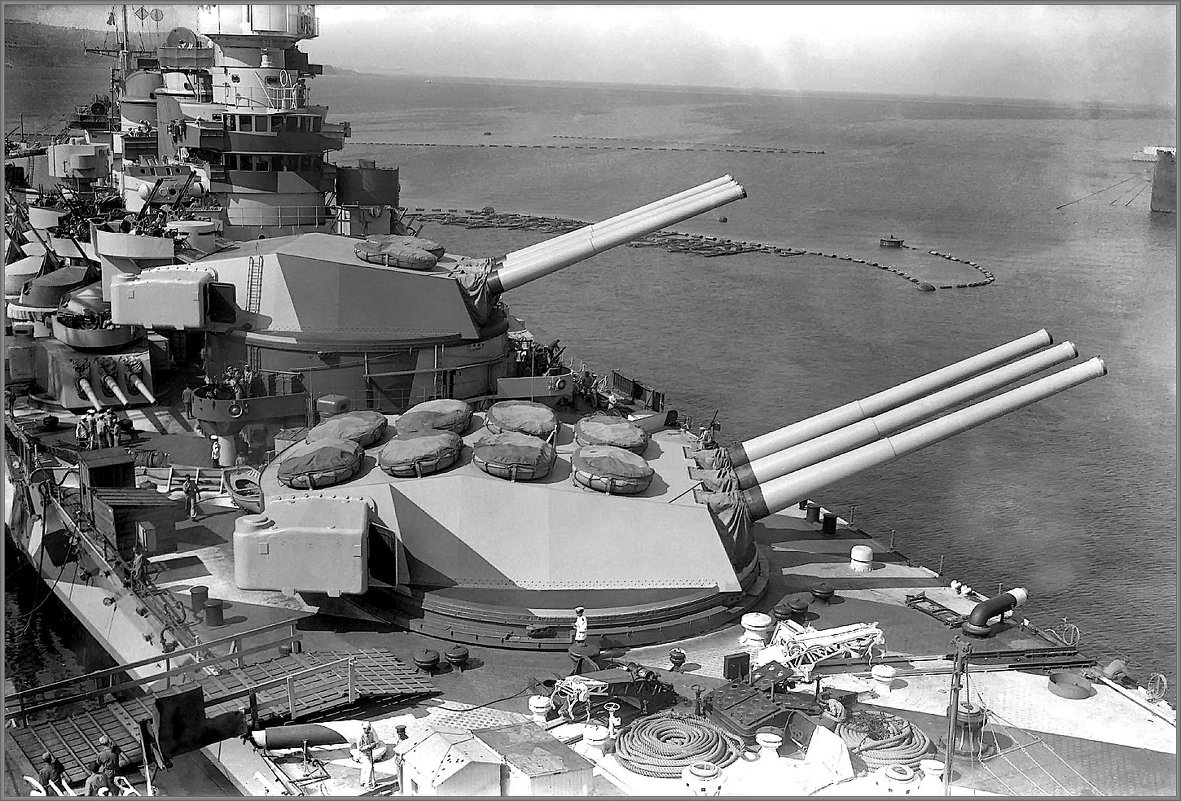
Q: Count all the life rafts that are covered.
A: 10